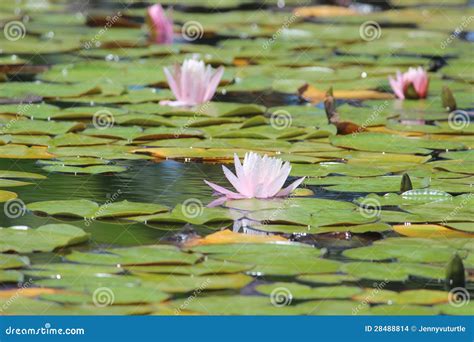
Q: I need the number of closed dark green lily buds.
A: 3